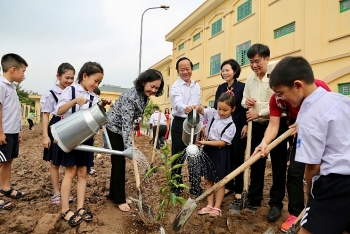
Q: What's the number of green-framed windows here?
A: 11